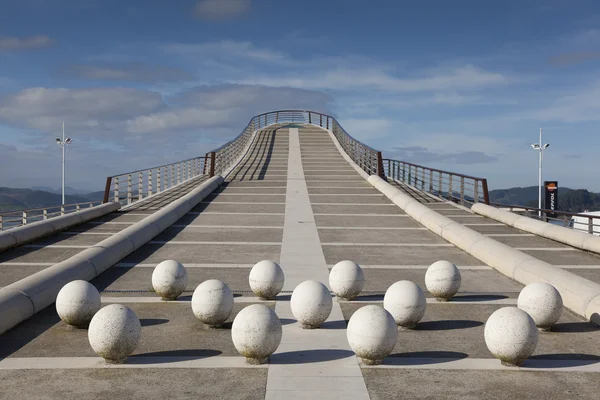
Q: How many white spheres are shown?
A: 13